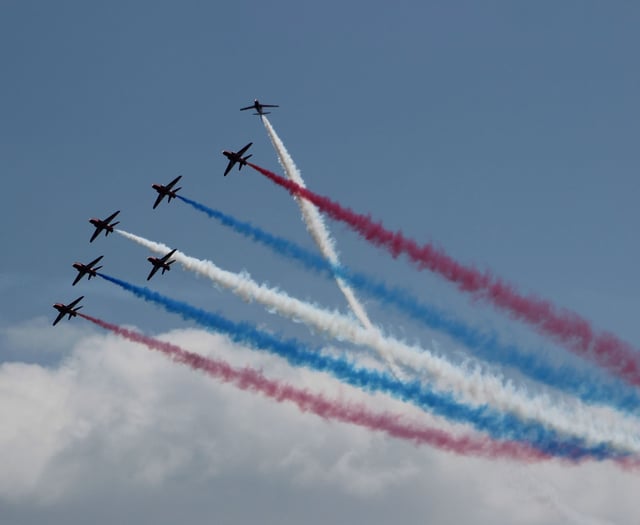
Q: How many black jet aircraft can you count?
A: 7